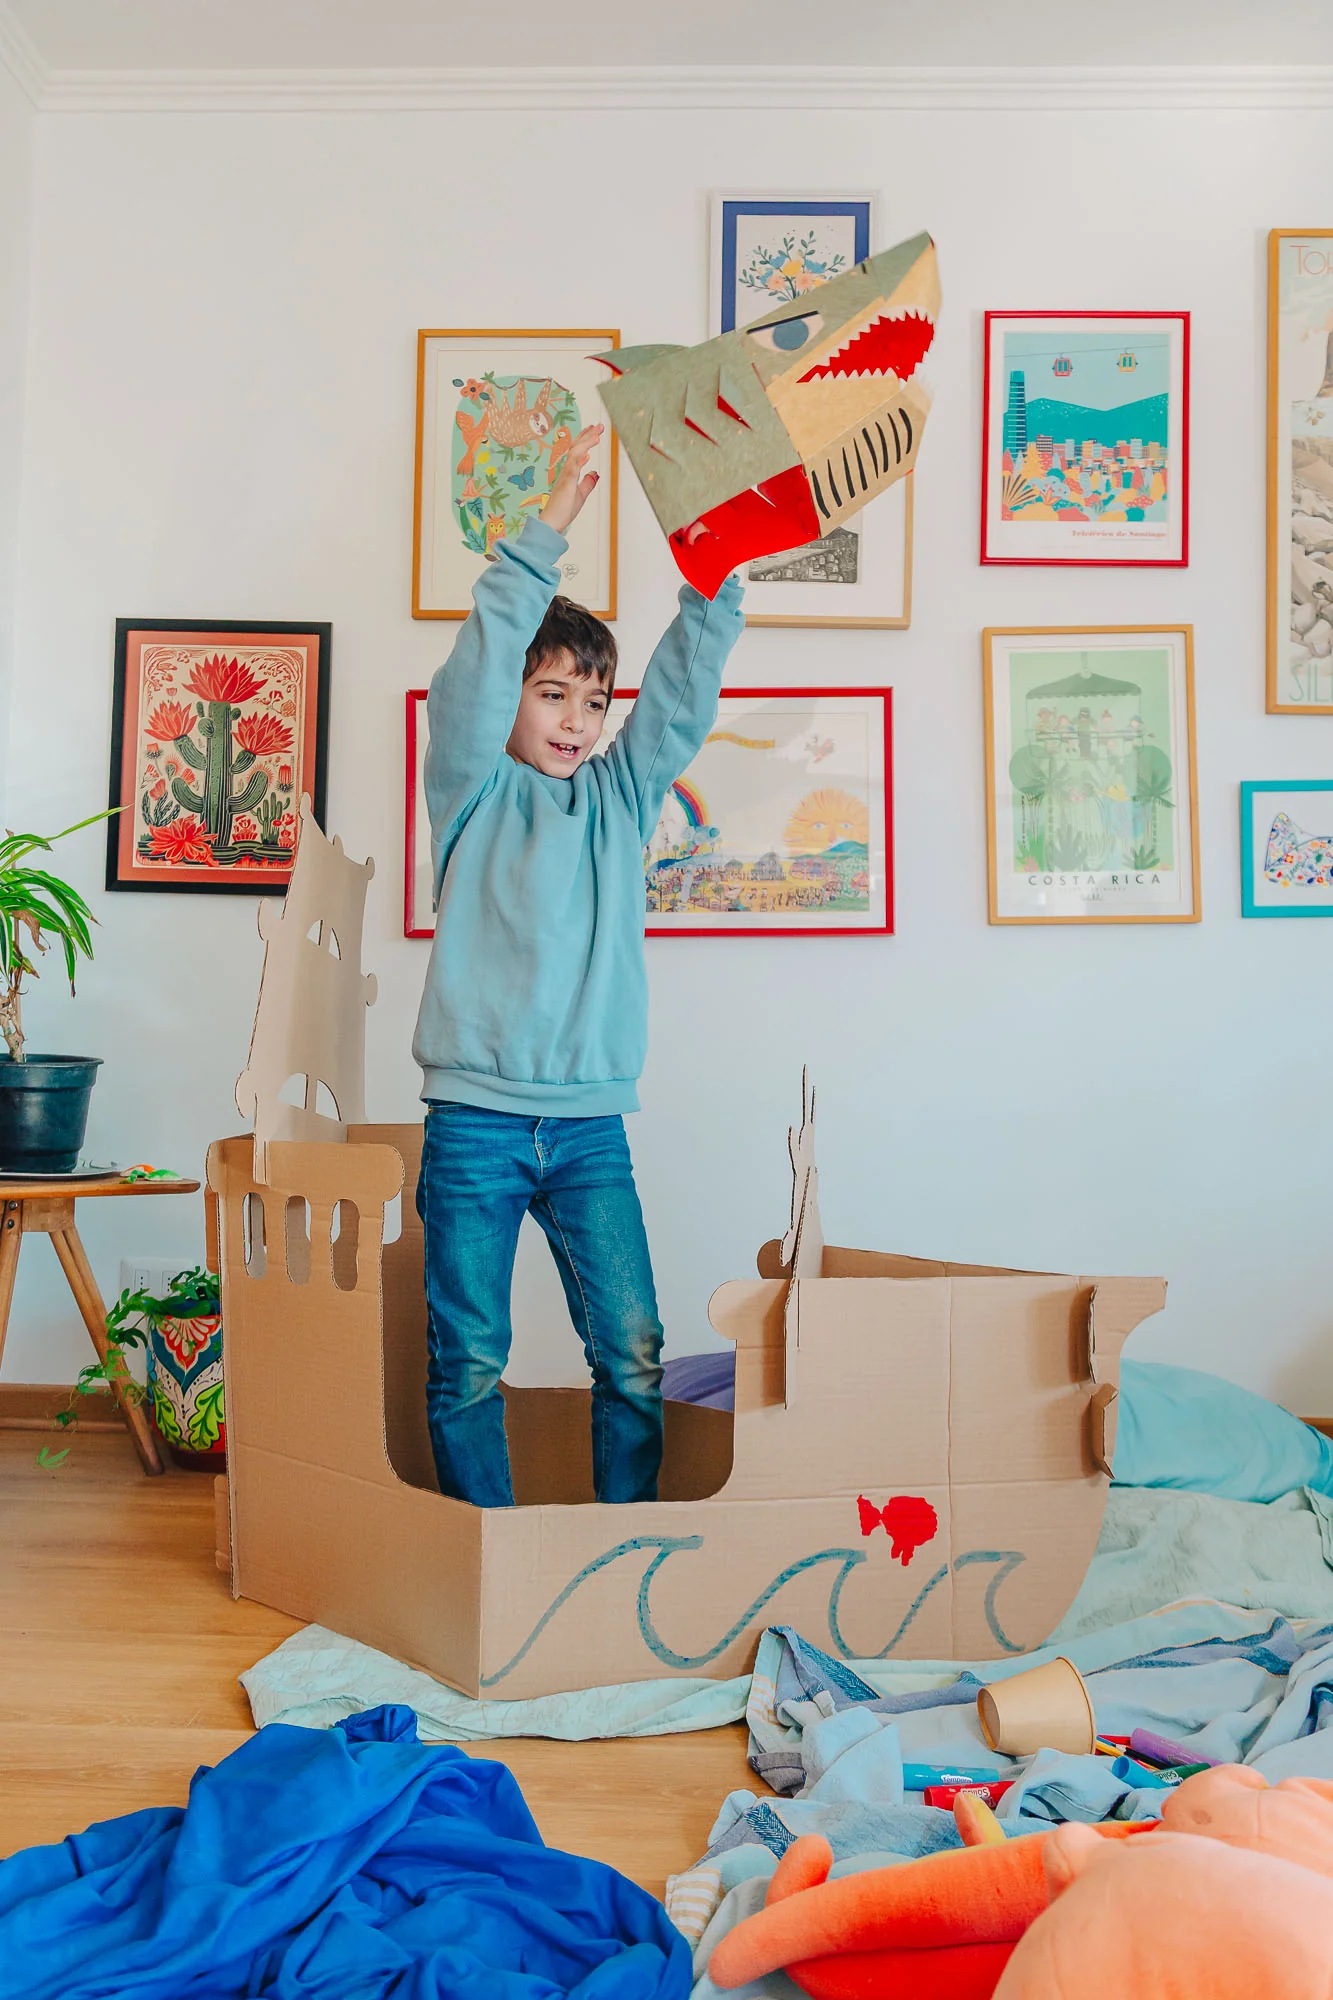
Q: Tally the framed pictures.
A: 9